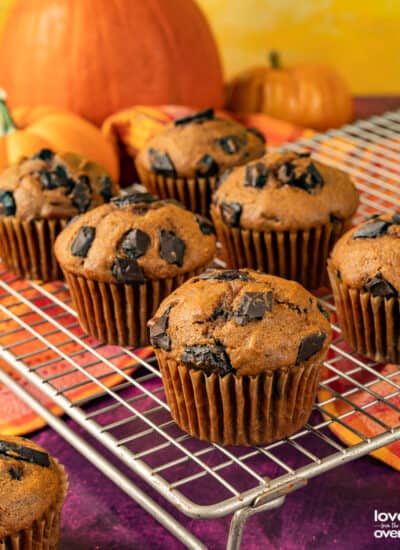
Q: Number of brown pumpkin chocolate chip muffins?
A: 7